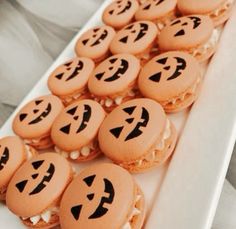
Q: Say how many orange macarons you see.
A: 15